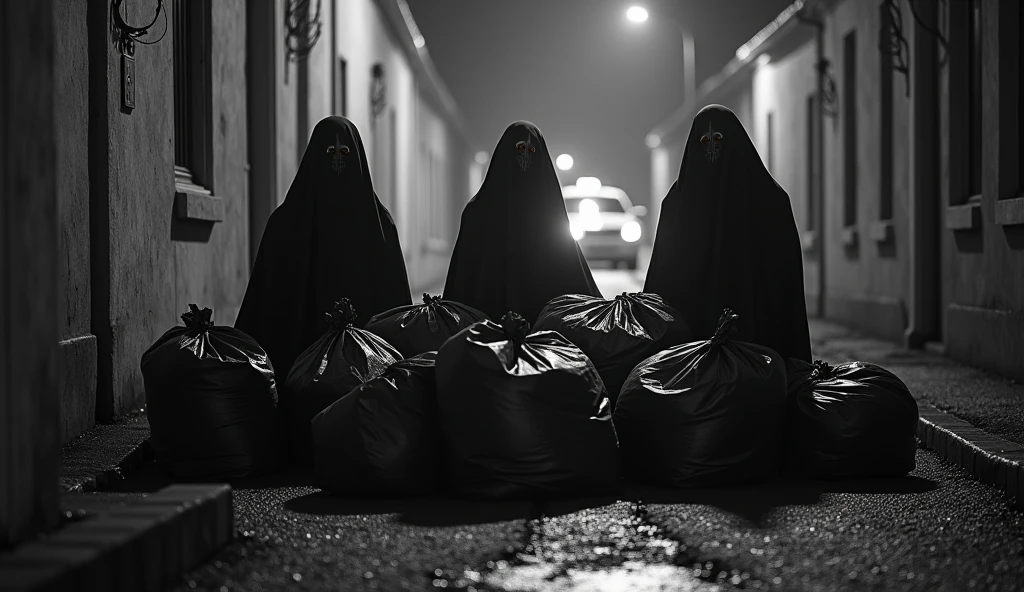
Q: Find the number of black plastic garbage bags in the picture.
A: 8